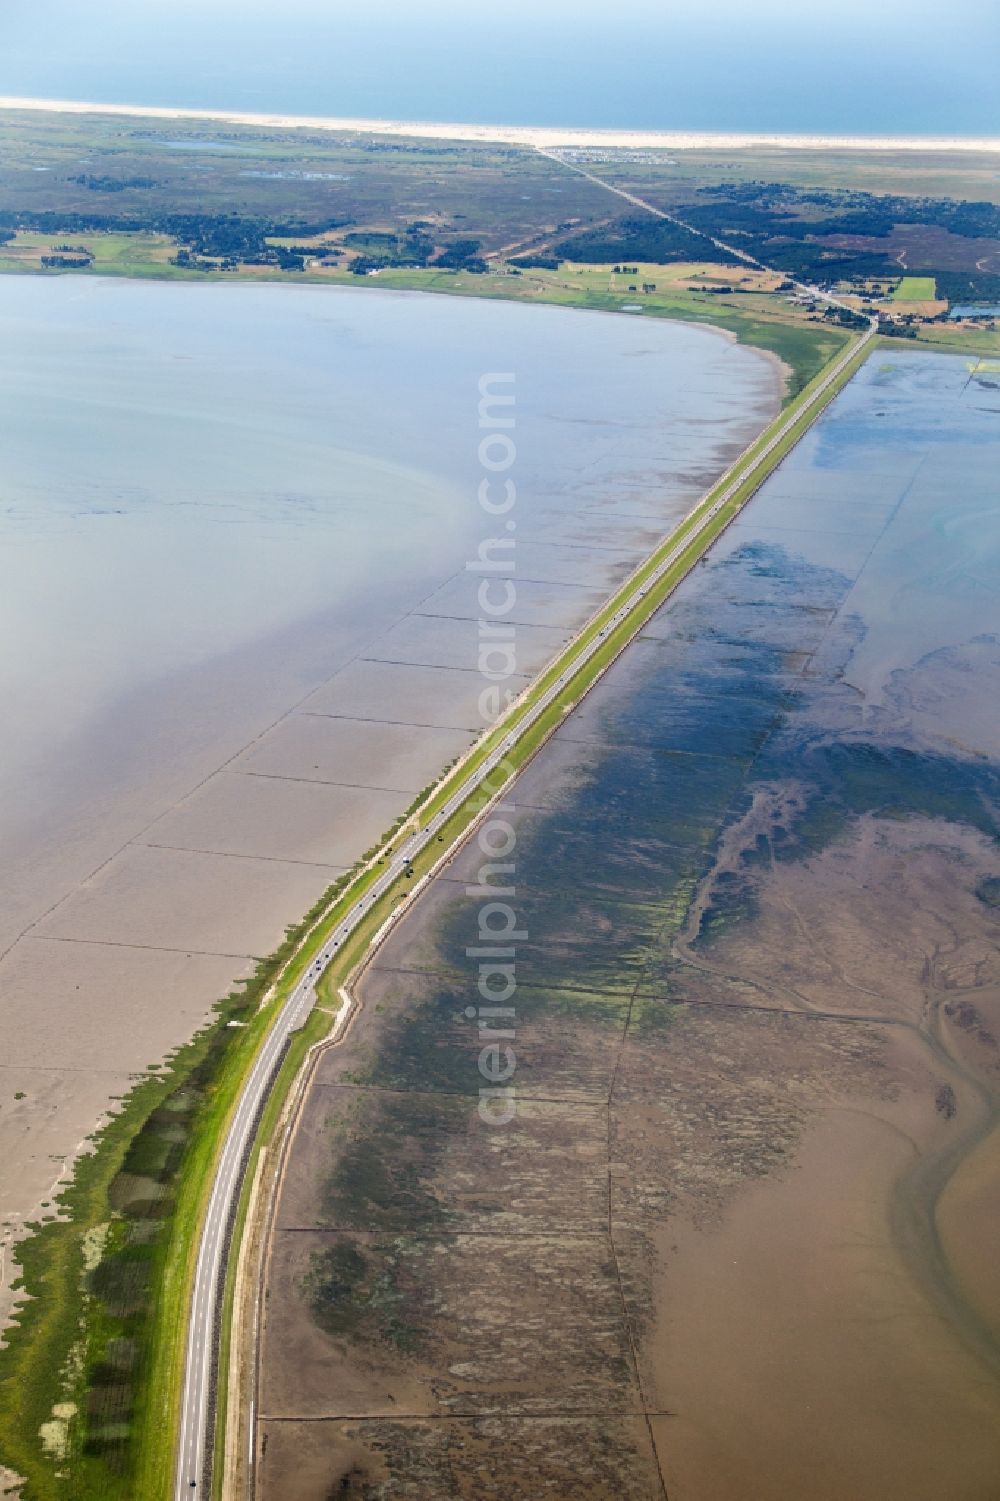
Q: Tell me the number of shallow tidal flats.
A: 2